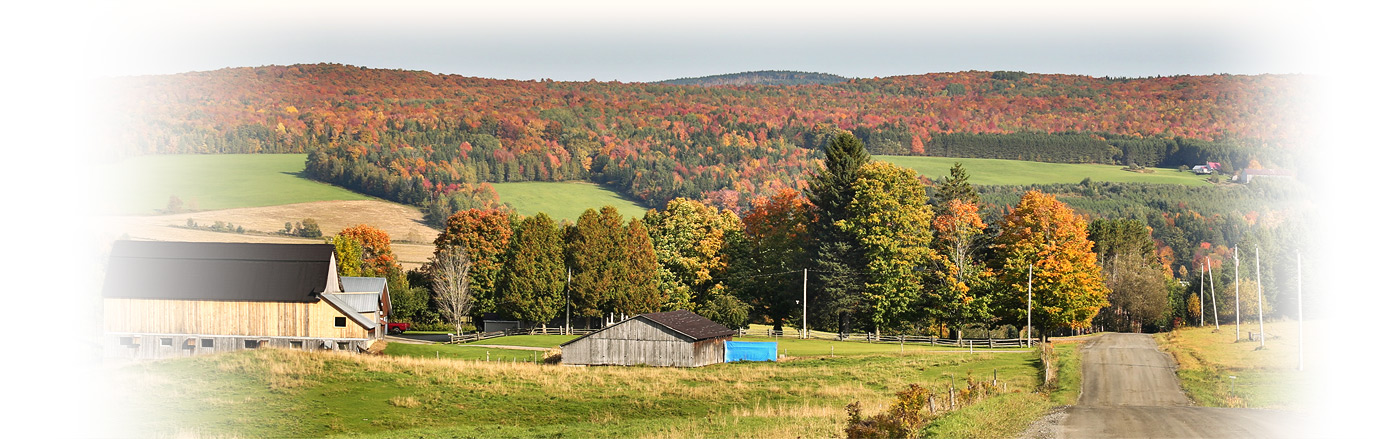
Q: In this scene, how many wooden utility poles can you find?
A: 8